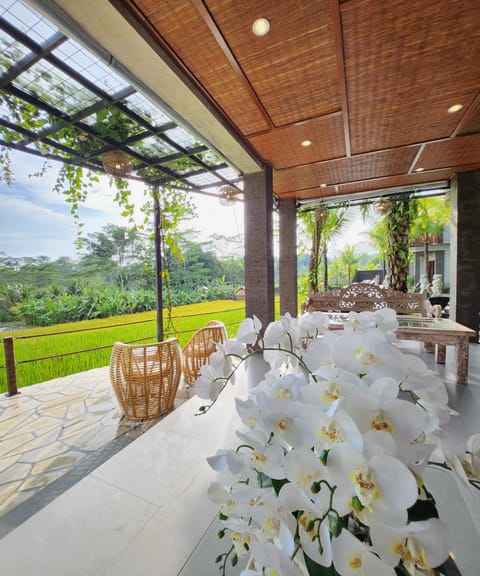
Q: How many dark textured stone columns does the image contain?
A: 3